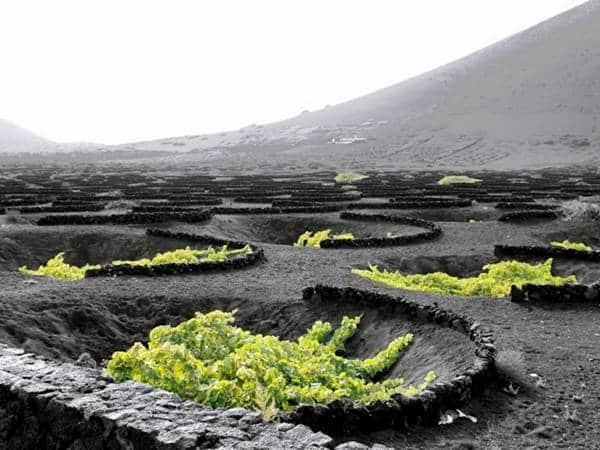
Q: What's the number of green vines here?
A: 7